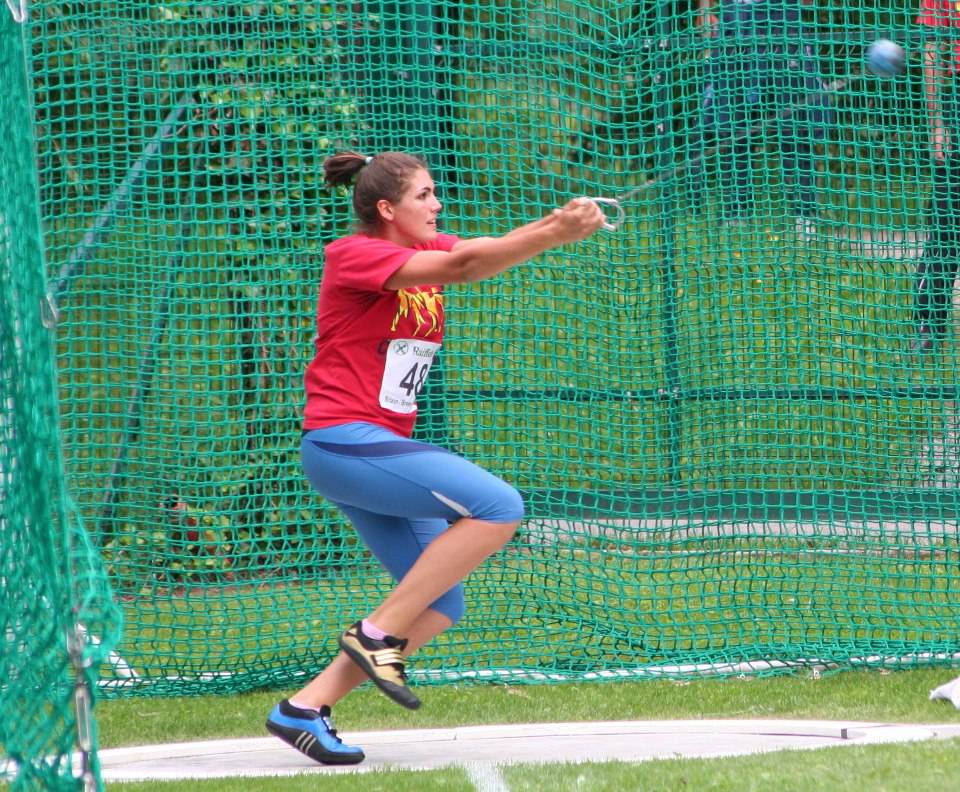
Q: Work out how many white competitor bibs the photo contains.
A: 1